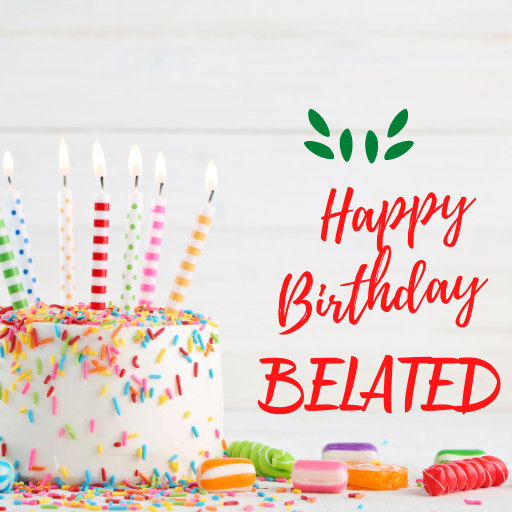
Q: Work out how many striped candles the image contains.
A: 4